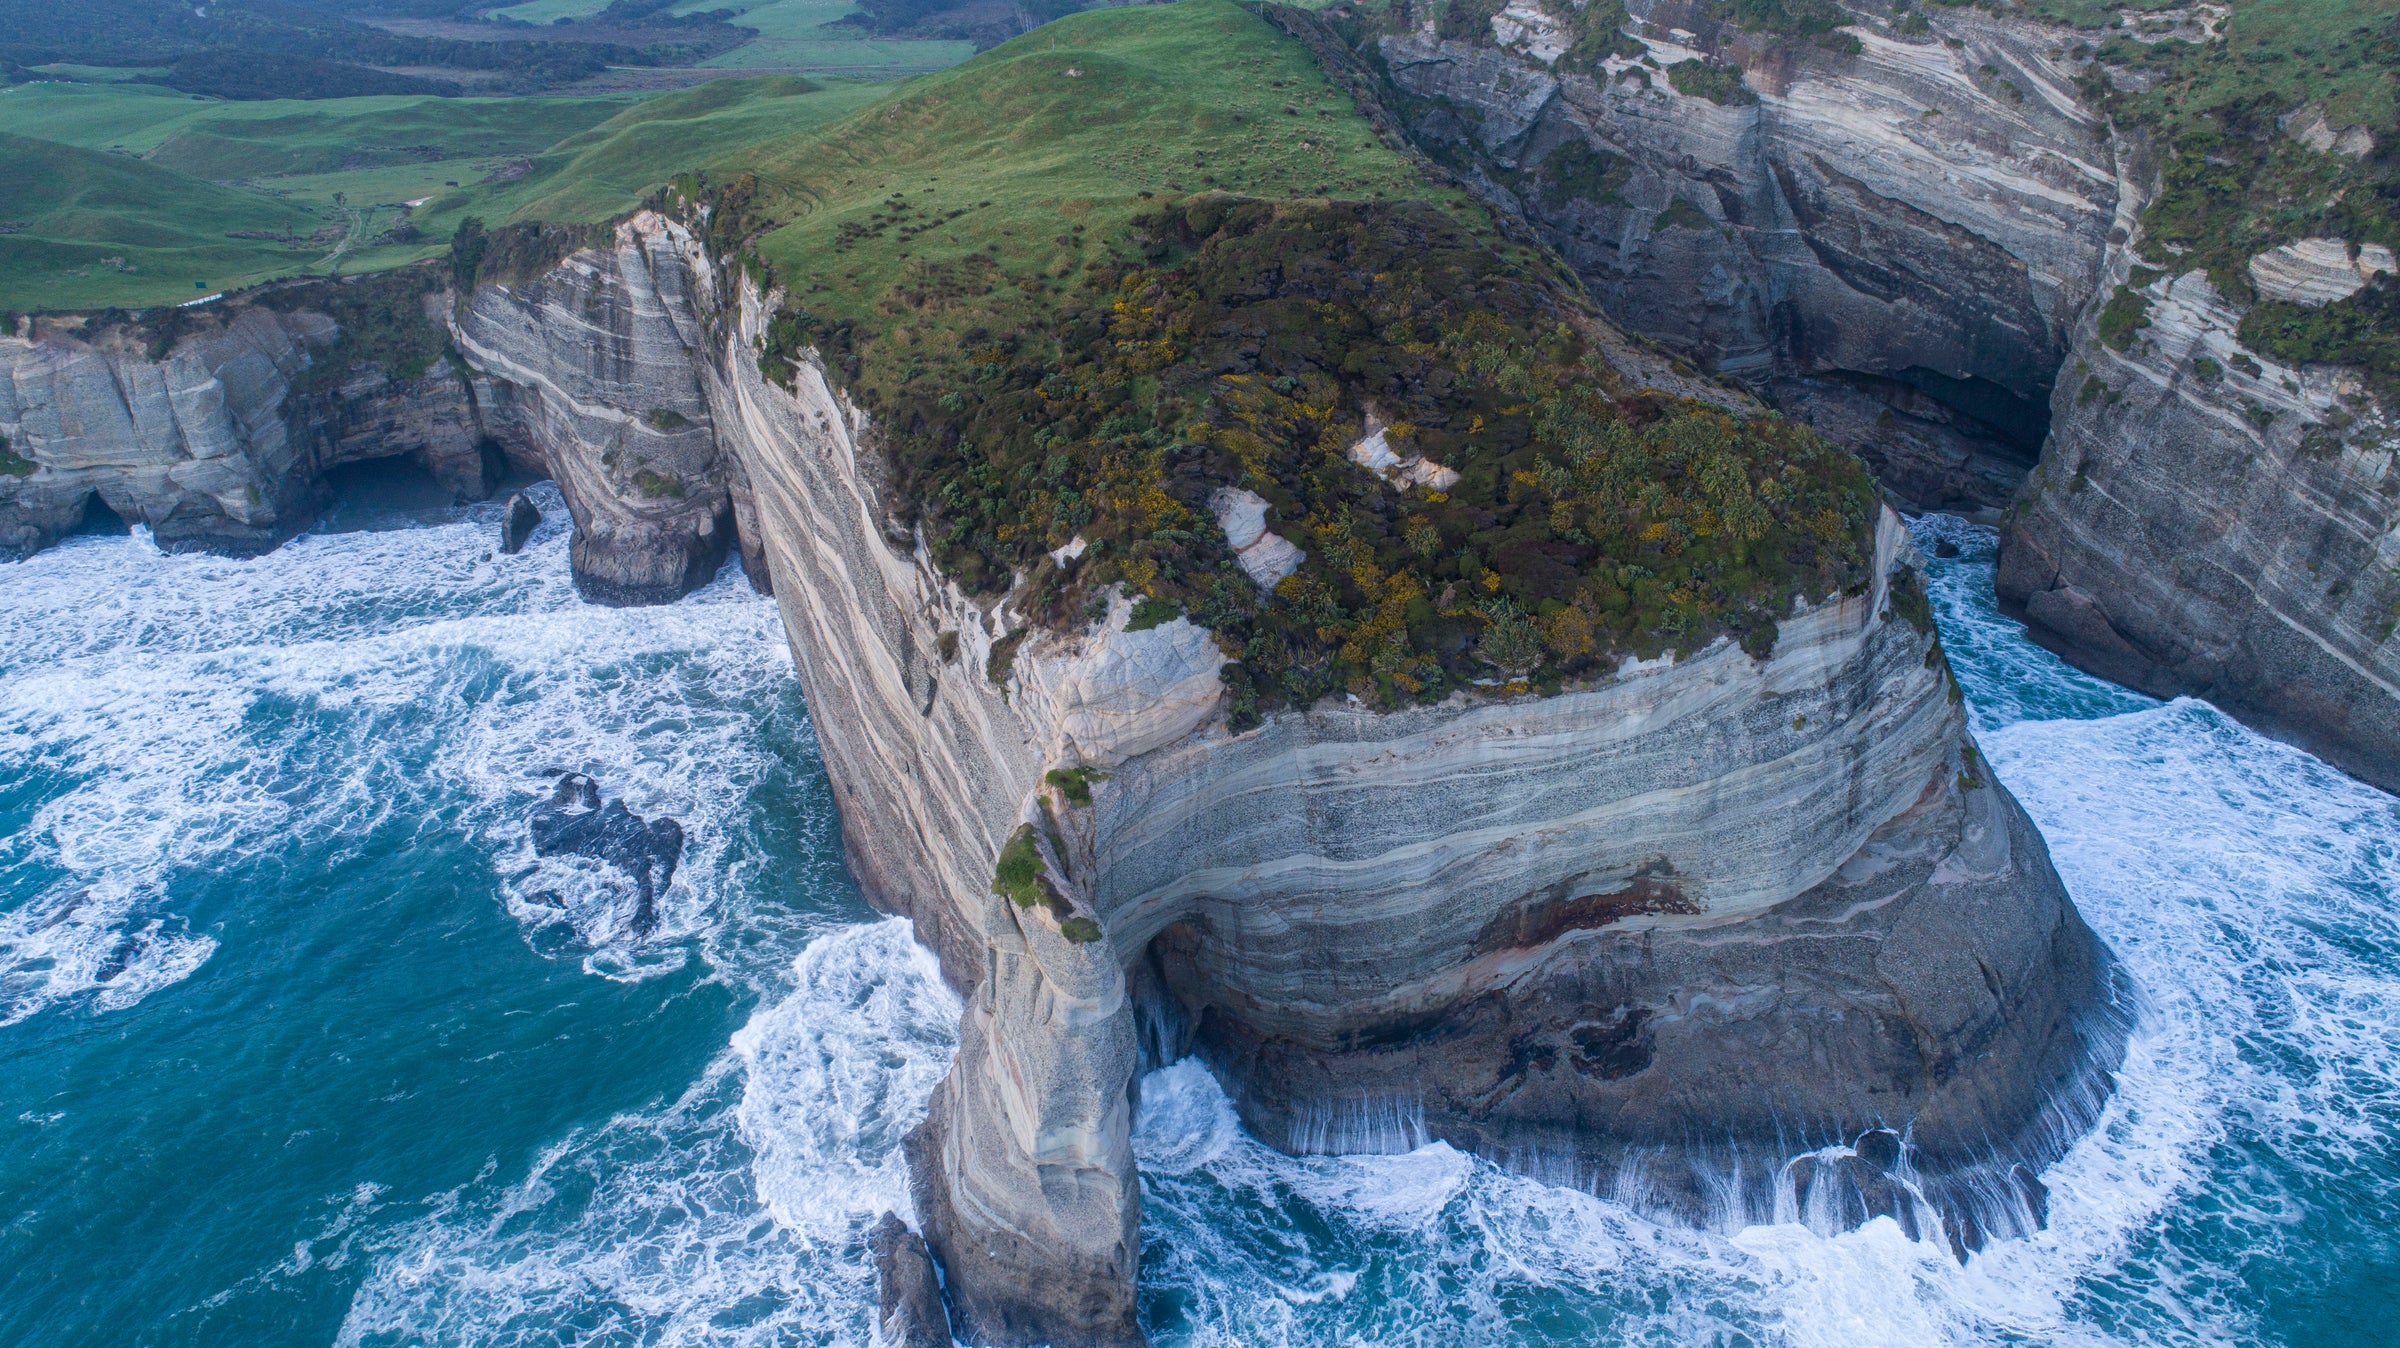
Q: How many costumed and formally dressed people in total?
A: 0